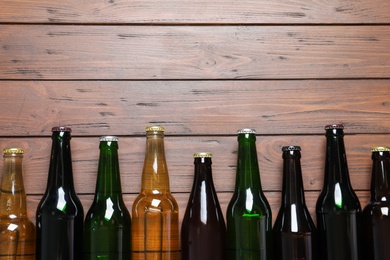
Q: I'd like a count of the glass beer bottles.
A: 9